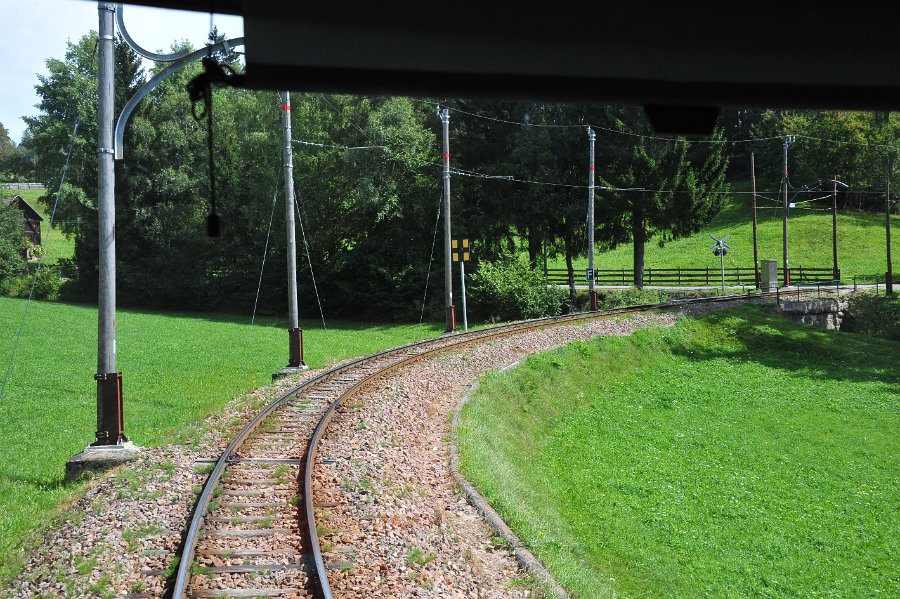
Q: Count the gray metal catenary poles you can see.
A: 5